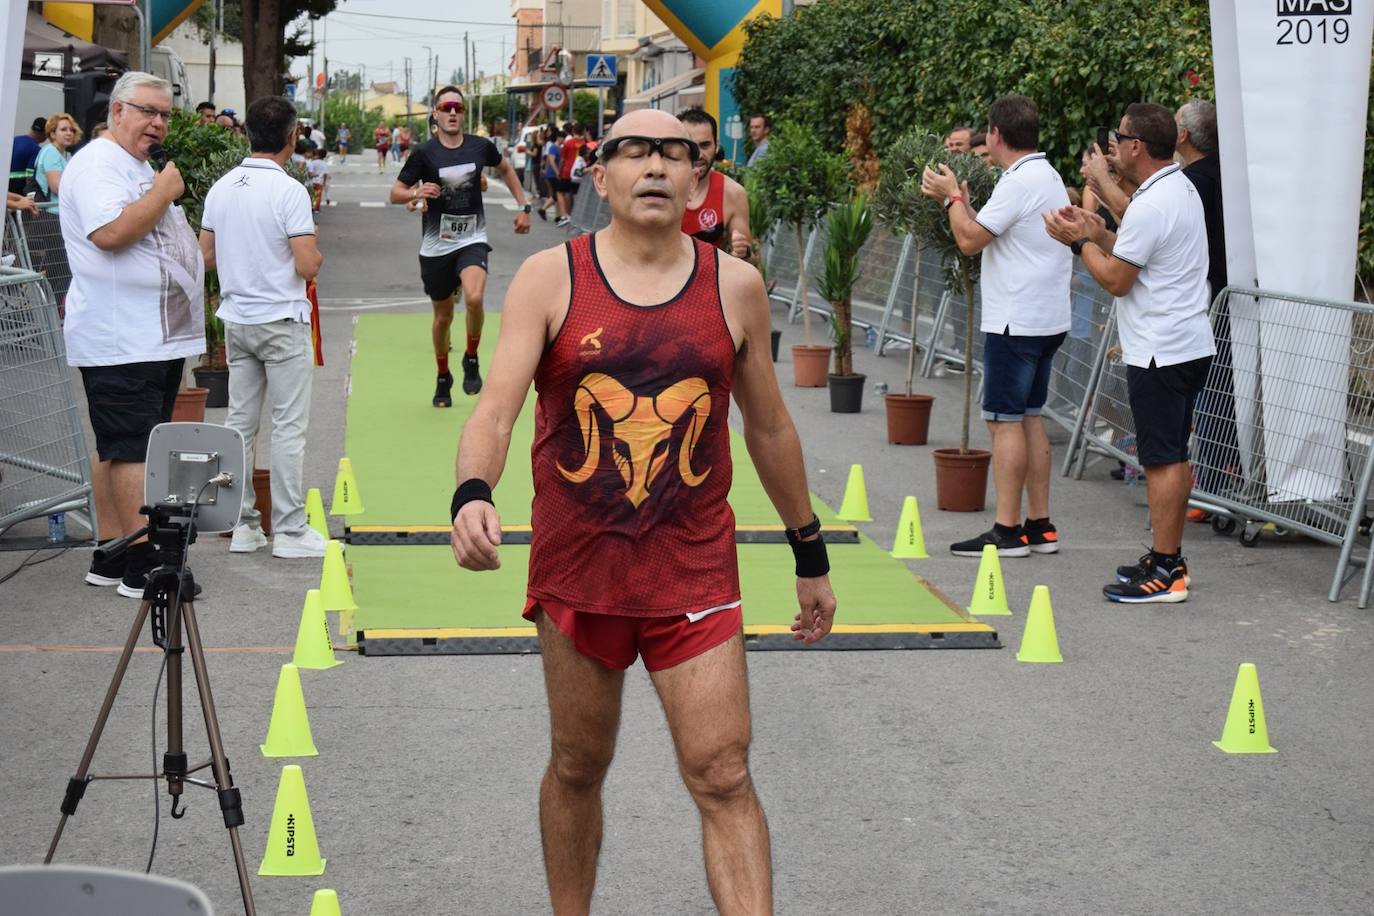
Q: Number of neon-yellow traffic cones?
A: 12